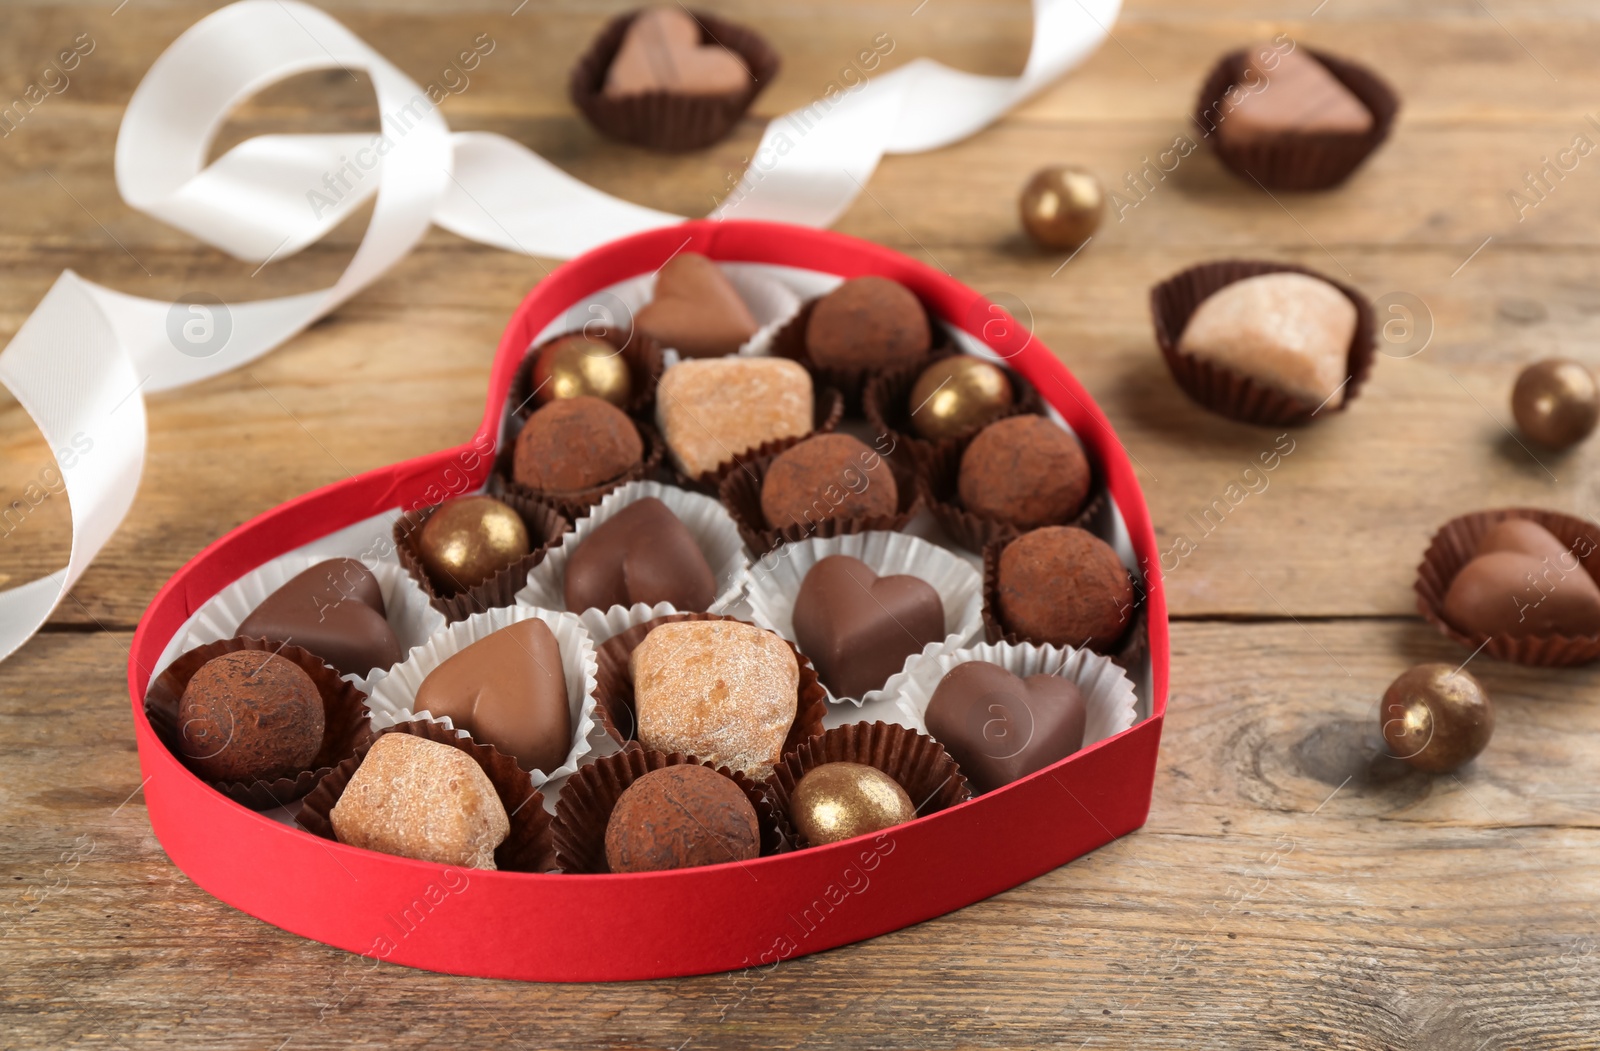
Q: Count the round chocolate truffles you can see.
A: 7